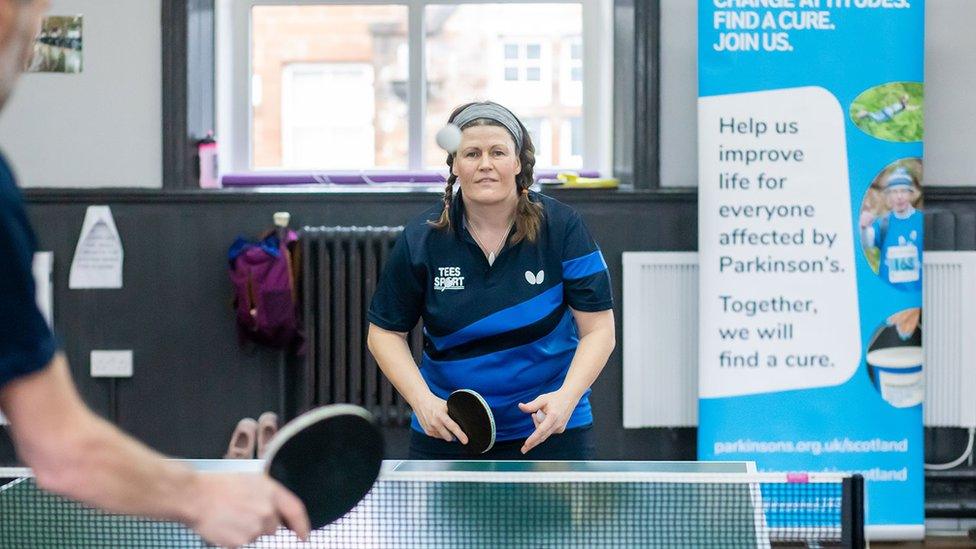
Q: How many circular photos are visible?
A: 3